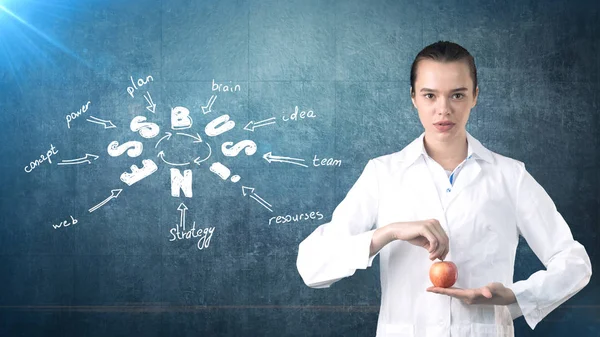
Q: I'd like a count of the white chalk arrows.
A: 13